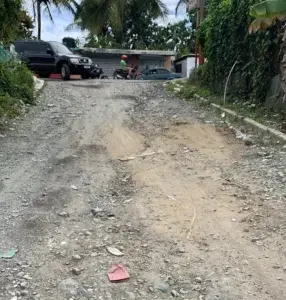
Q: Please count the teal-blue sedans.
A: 1